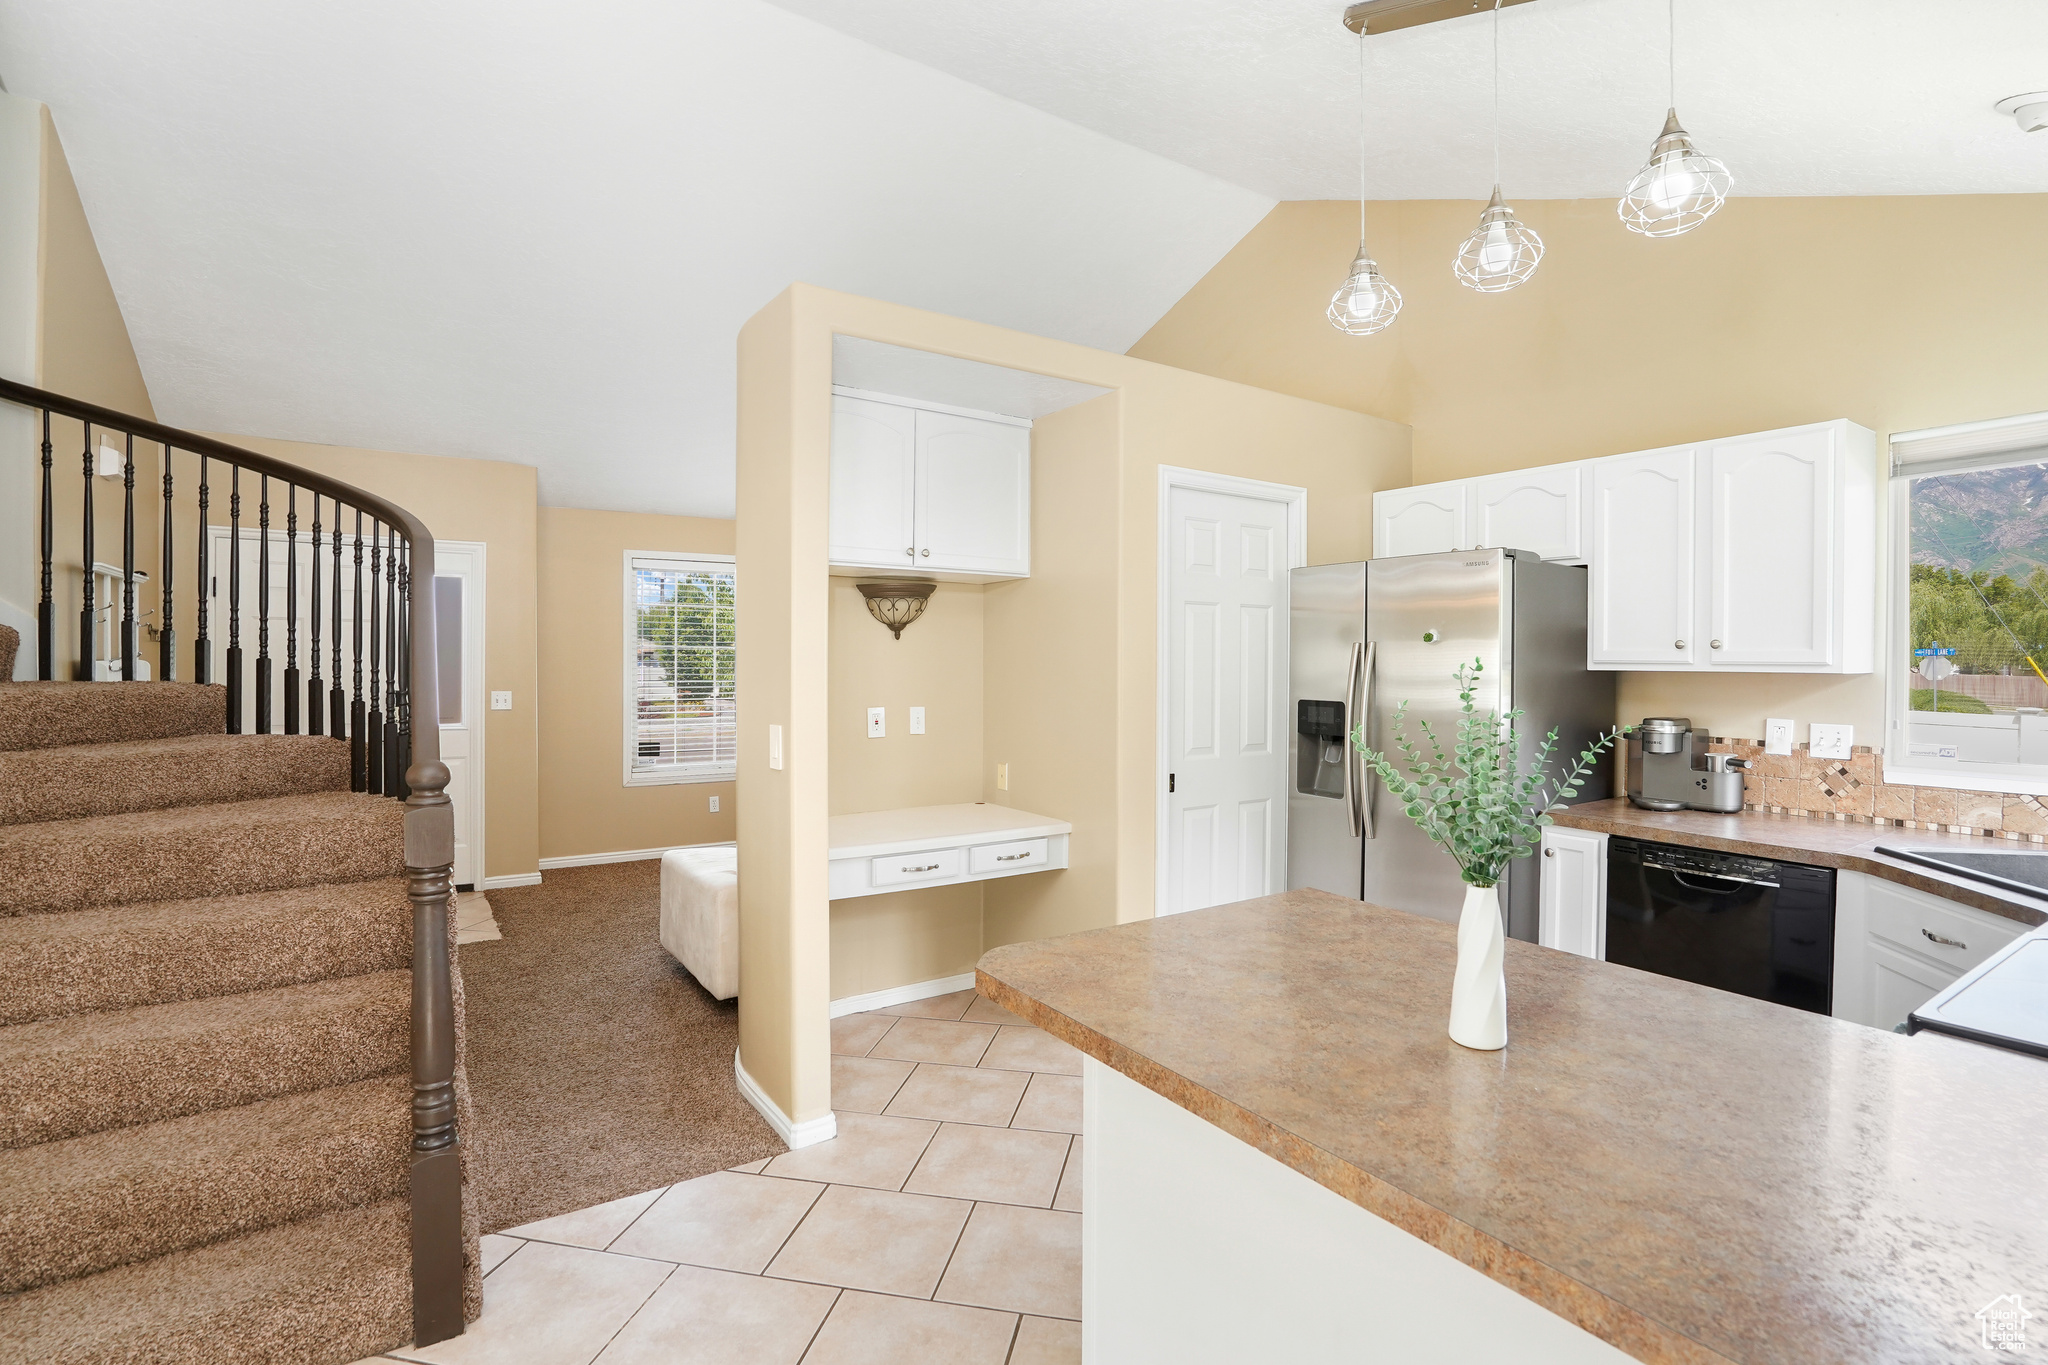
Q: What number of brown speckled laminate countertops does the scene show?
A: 2